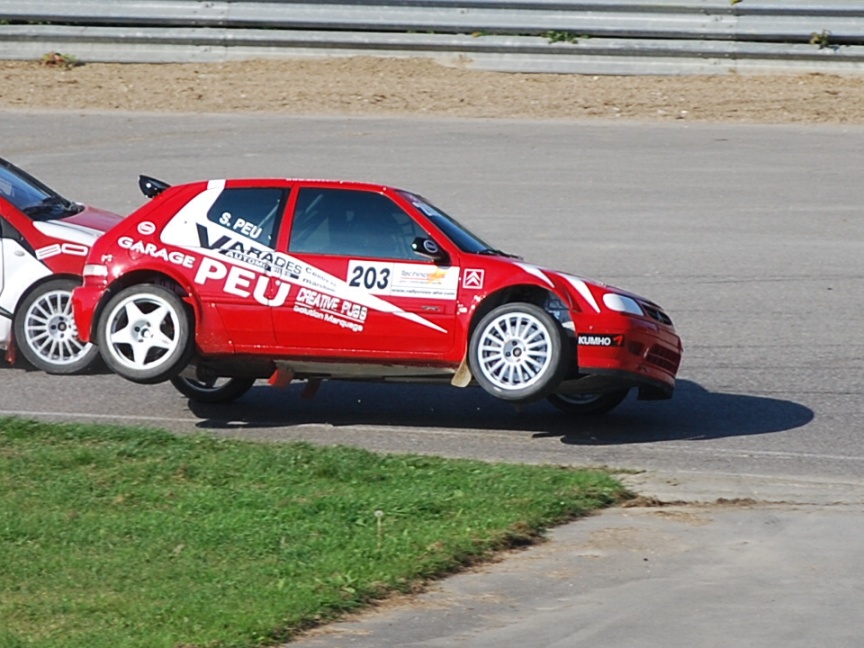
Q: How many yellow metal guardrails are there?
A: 0